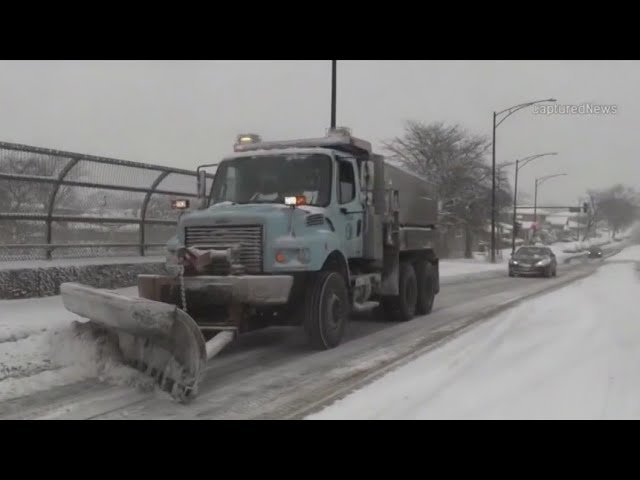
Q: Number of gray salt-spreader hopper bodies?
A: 1